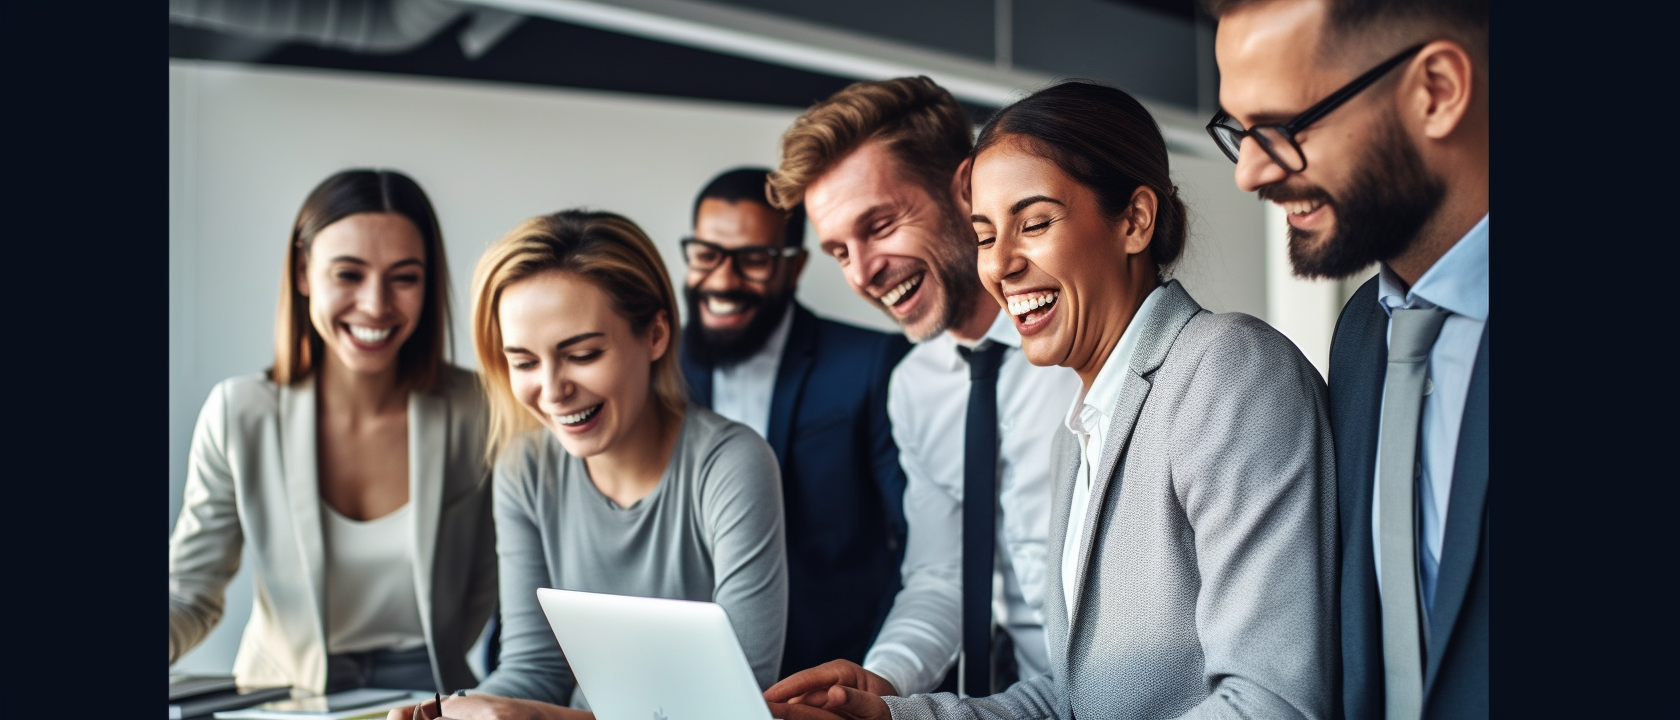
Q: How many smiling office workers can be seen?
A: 6